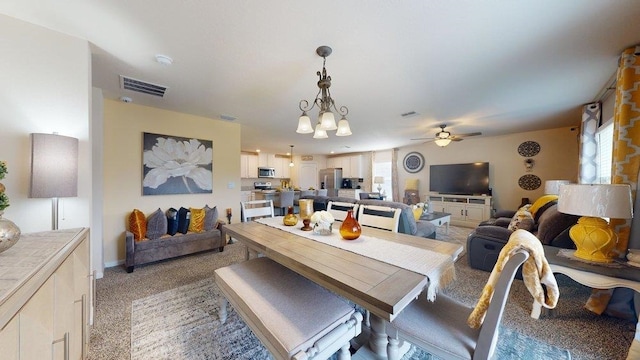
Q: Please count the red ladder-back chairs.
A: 0